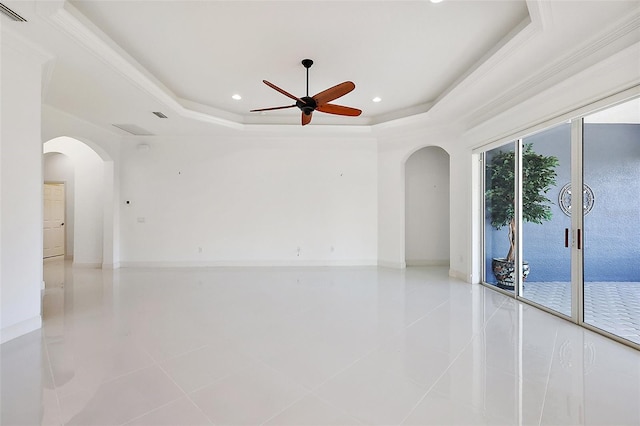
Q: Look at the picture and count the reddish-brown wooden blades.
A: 5